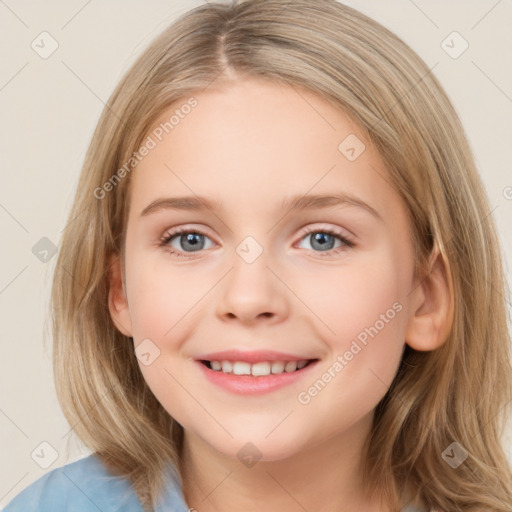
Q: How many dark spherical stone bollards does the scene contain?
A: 0